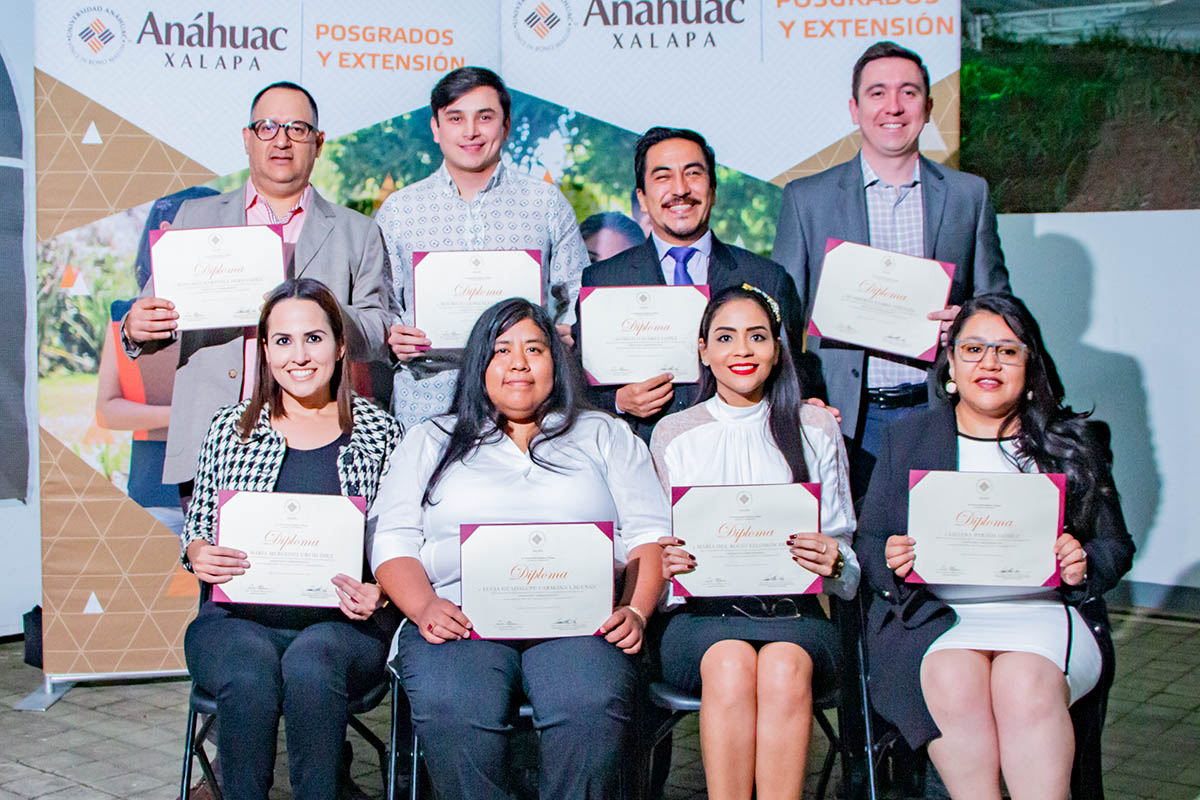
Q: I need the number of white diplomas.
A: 8